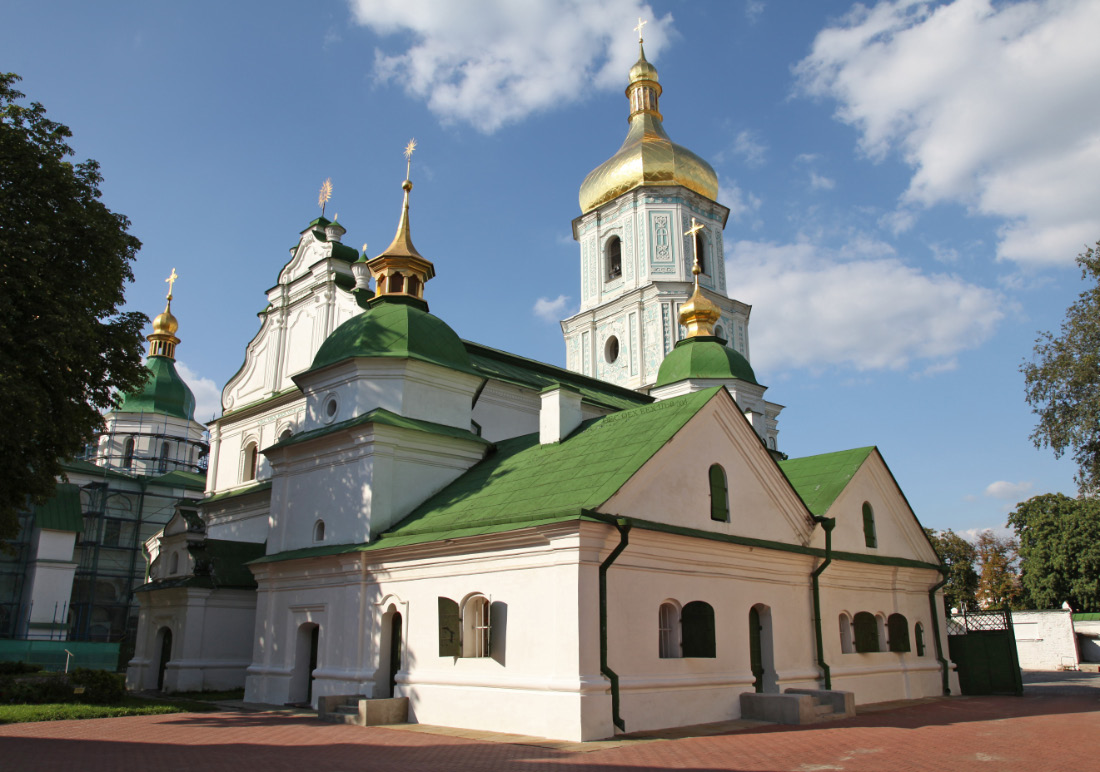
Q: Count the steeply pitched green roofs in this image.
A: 2